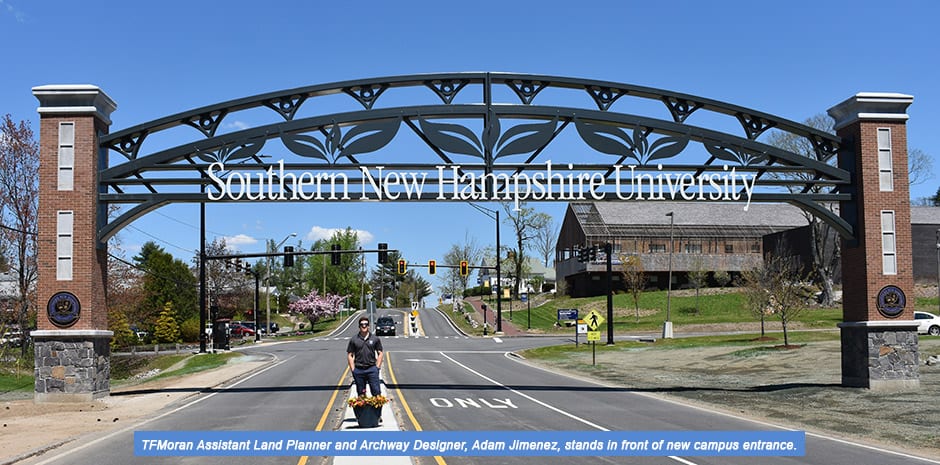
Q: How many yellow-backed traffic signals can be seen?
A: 3